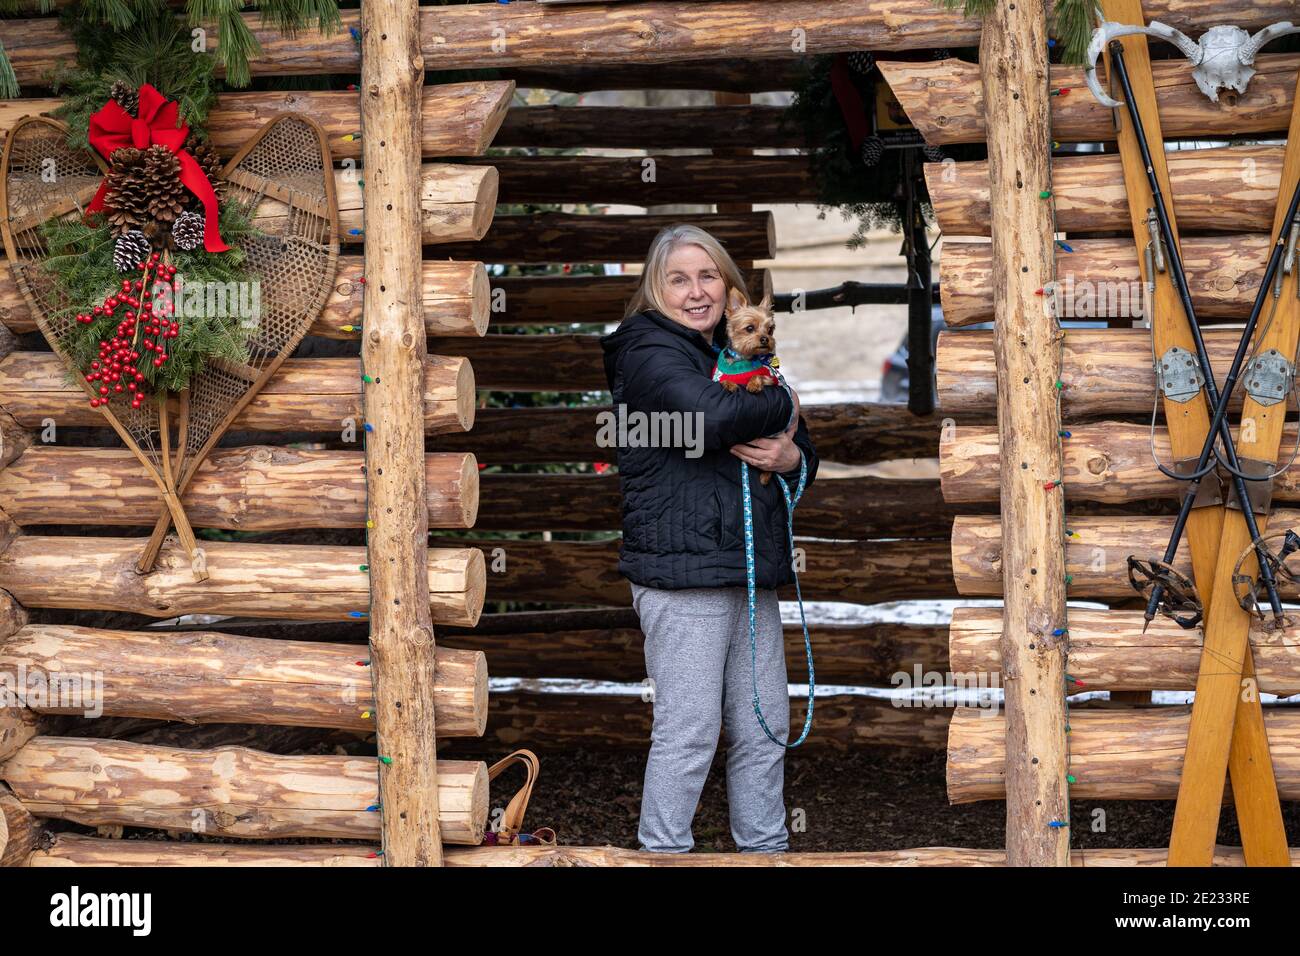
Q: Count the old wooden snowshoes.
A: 2